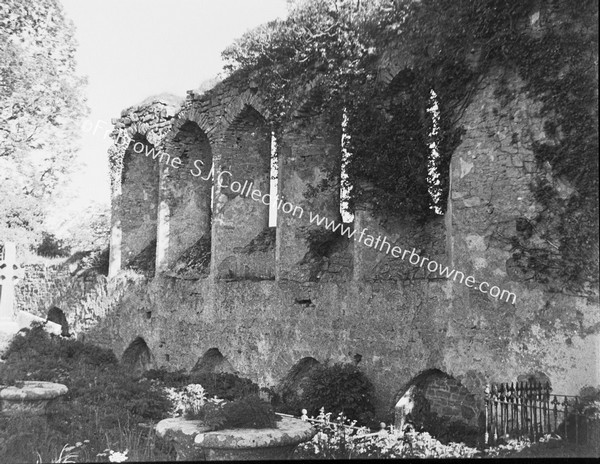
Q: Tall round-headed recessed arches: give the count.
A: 5